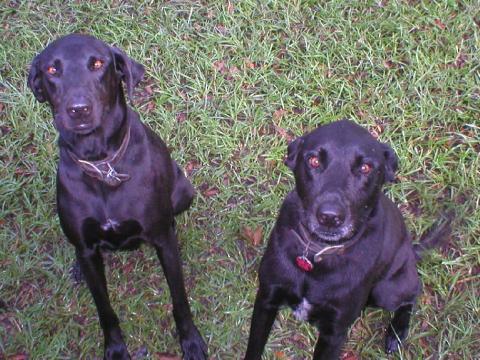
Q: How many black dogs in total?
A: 2